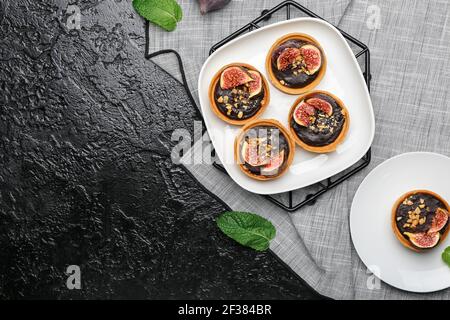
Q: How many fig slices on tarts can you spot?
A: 10